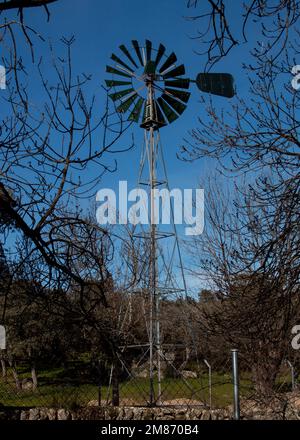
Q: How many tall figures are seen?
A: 1